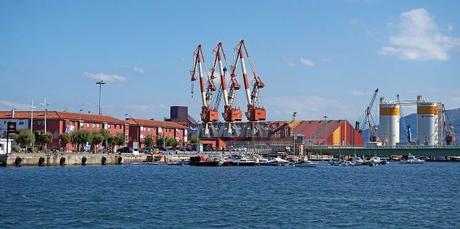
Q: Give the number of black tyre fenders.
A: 6